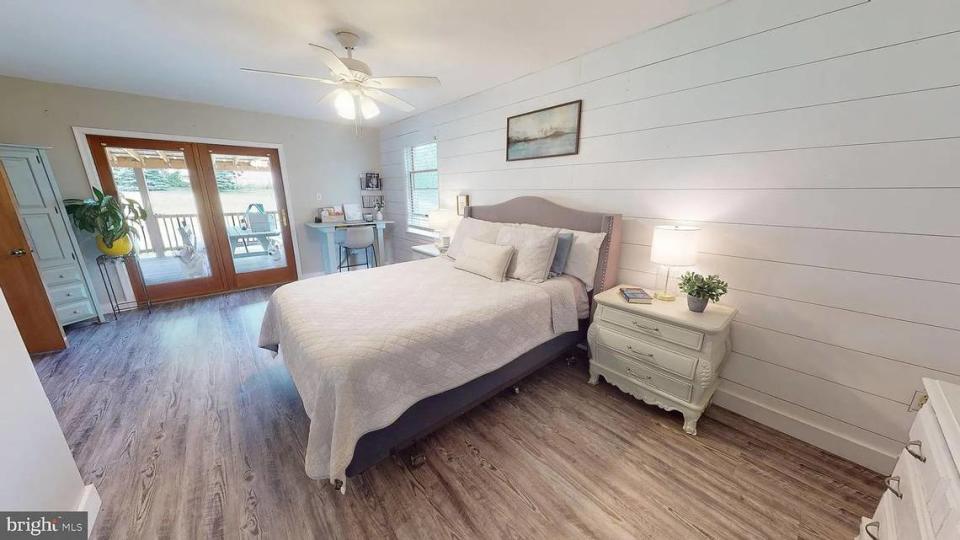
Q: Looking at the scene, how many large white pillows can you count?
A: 3